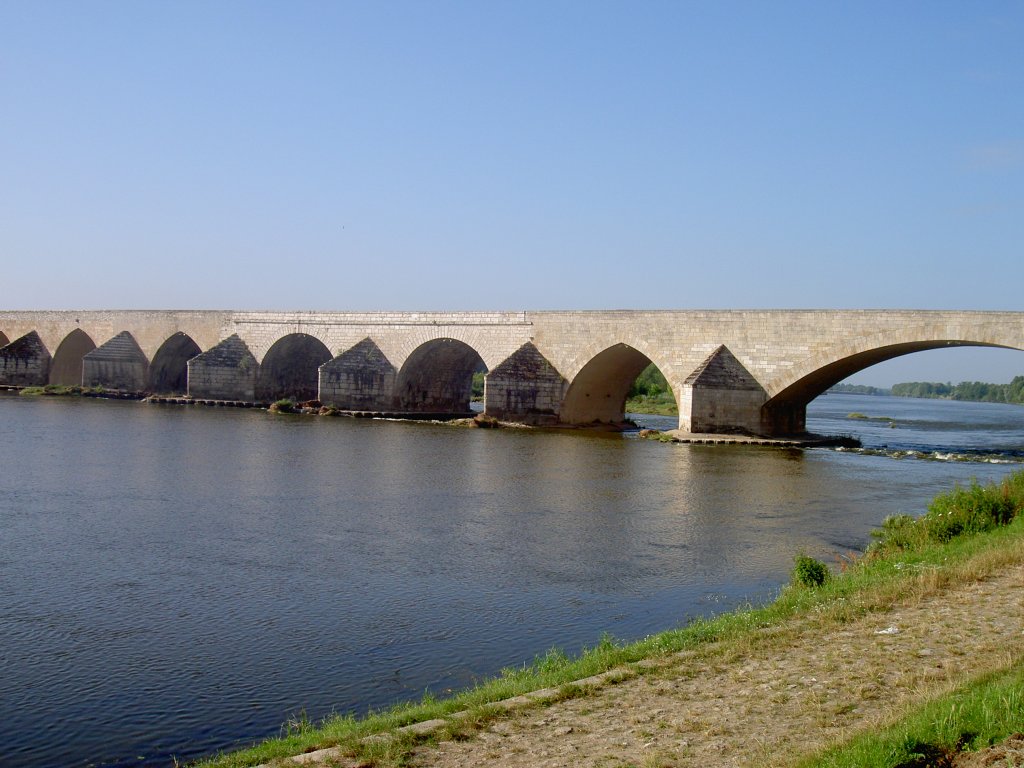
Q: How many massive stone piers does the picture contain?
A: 6